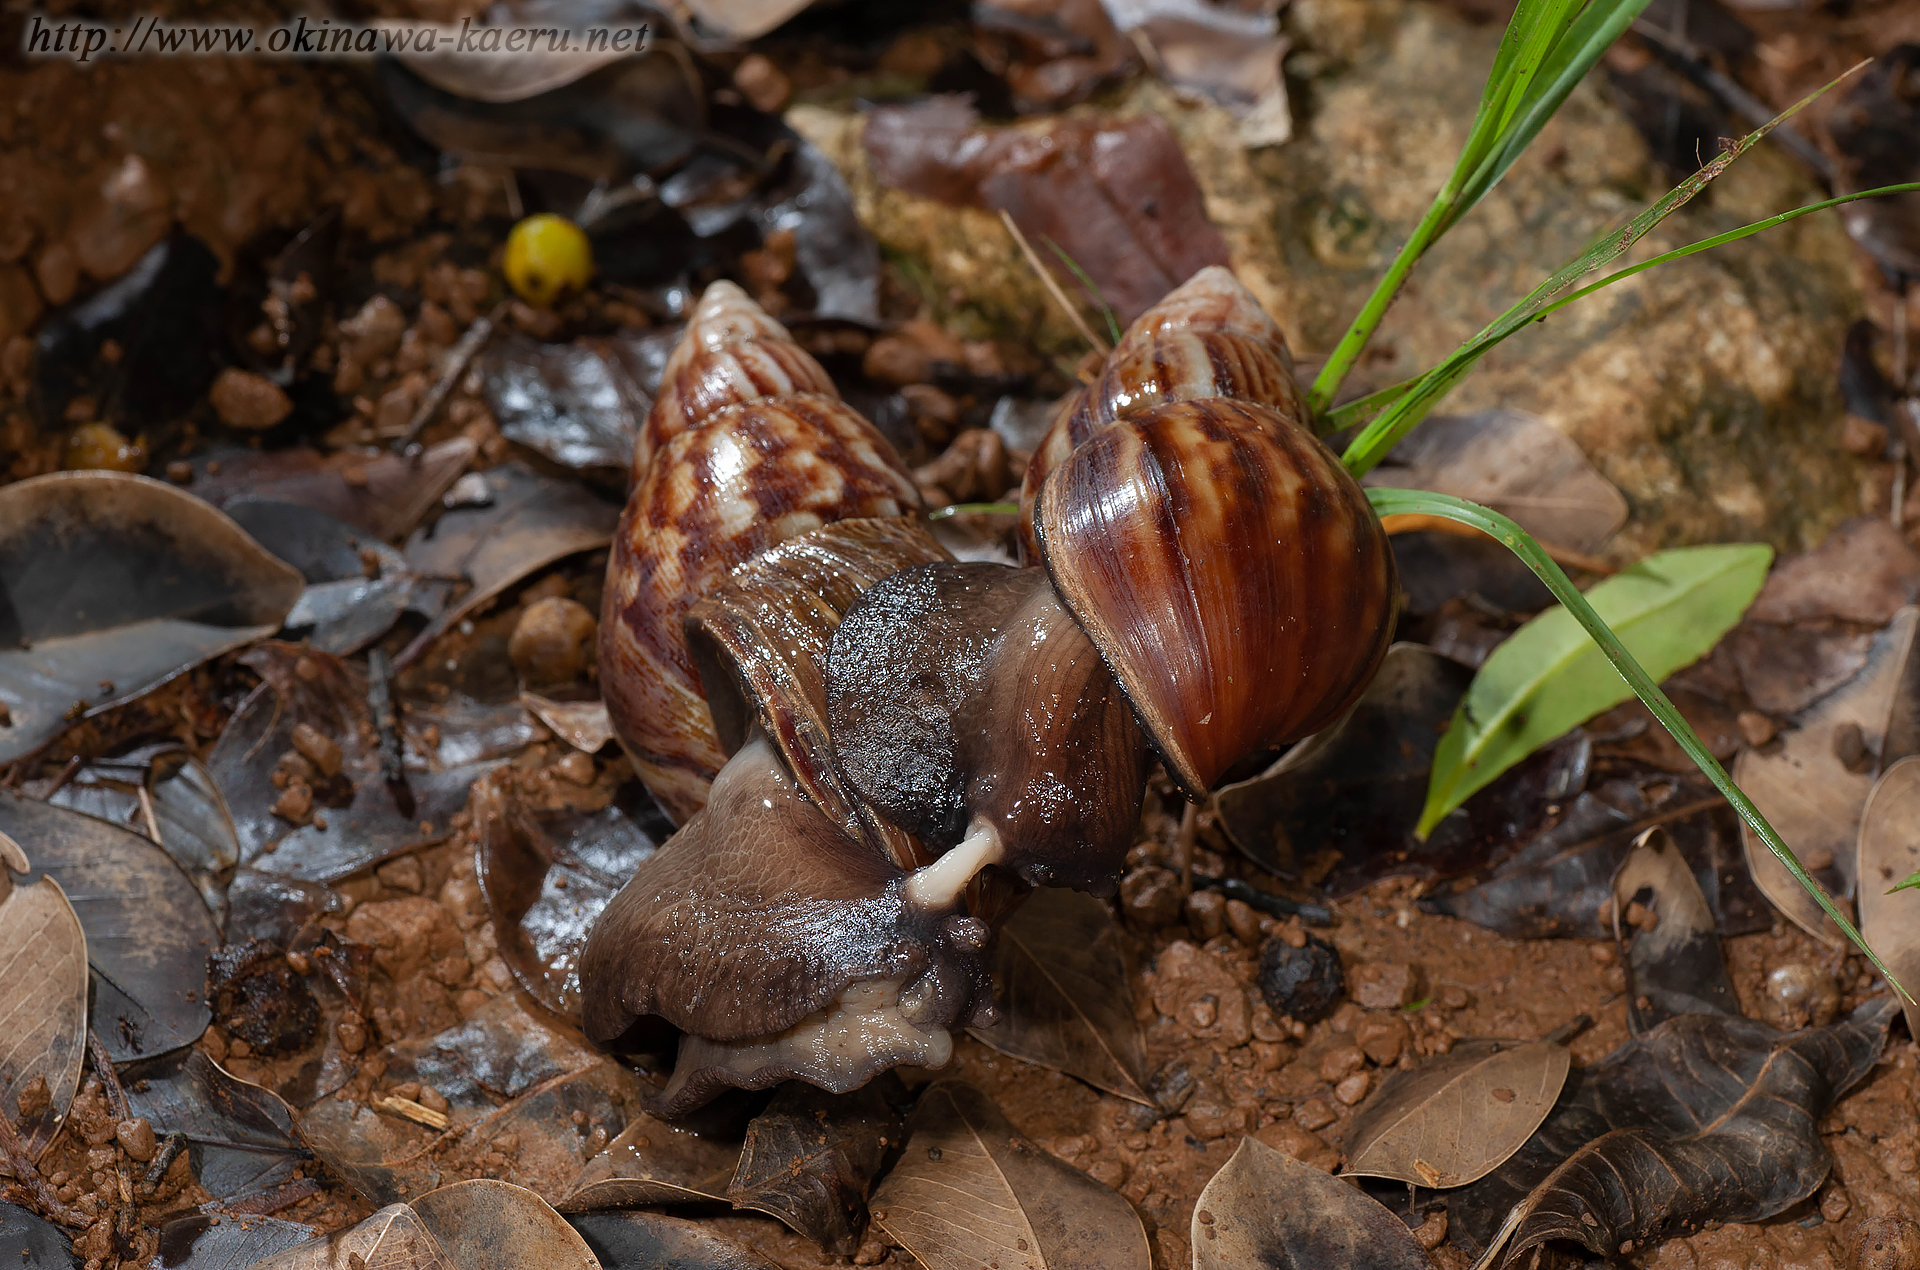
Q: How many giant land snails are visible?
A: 2